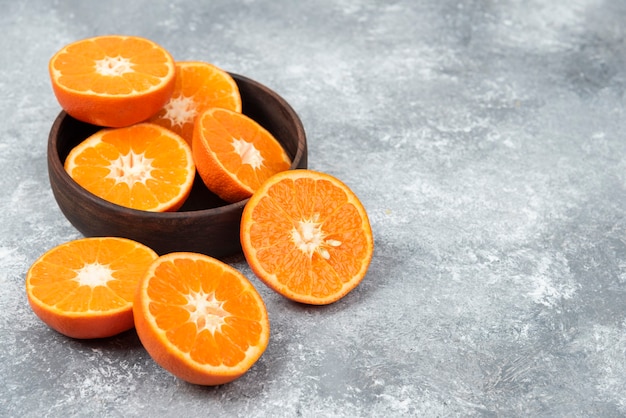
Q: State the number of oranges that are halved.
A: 7